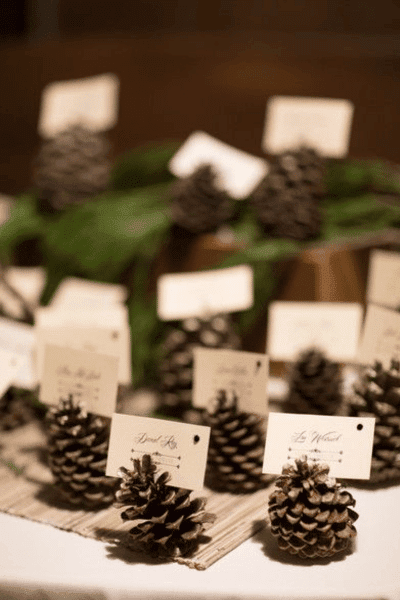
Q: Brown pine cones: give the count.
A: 11